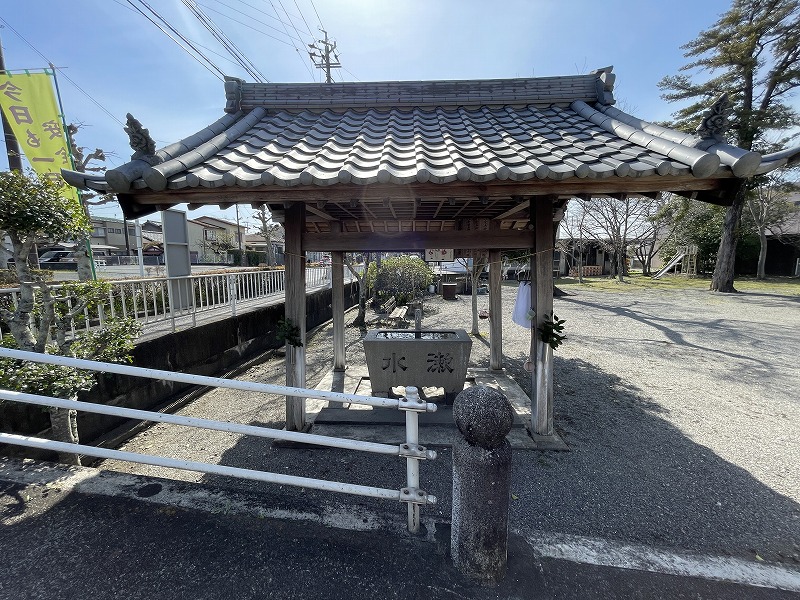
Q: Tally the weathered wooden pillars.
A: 4